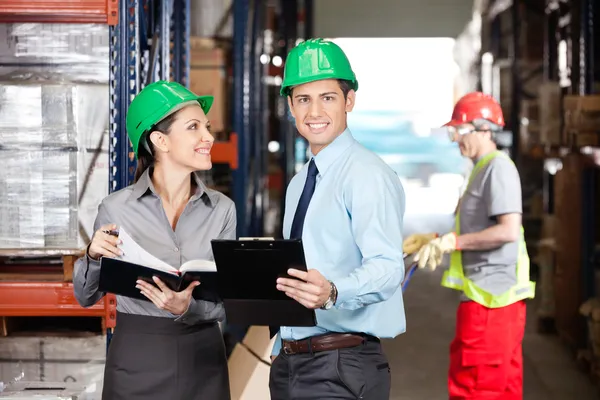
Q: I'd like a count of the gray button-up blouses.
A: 1